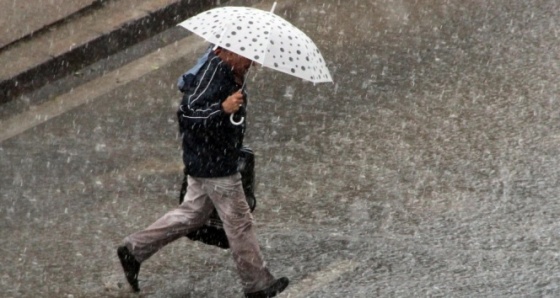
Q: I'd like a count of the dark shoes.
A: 2